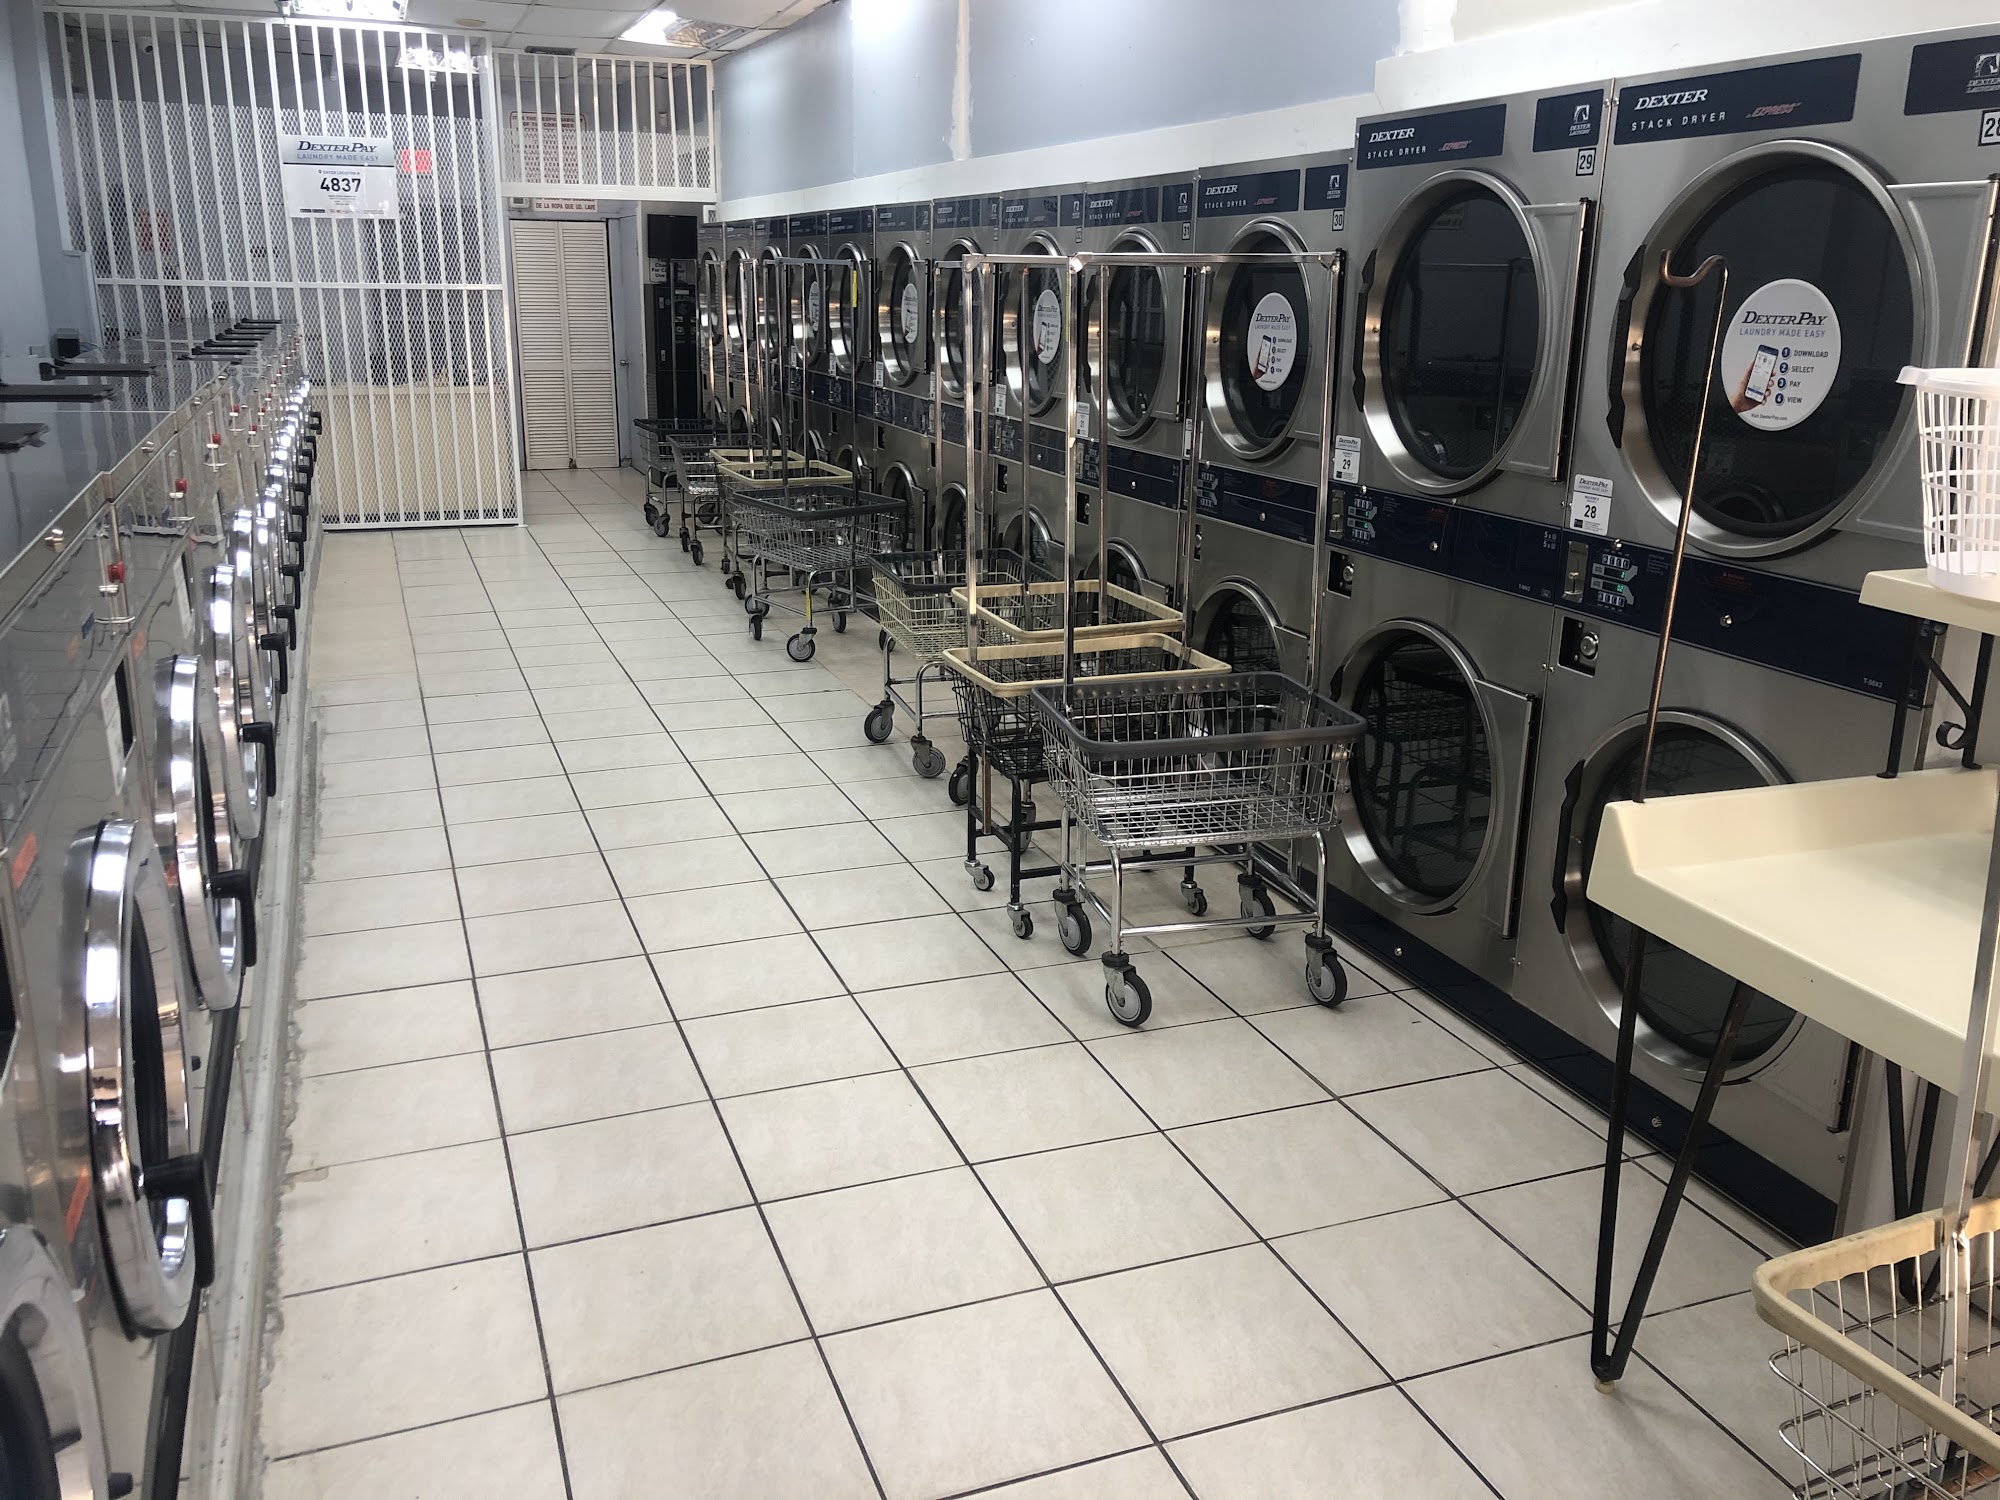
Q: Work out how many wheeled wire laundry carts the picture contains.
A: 10